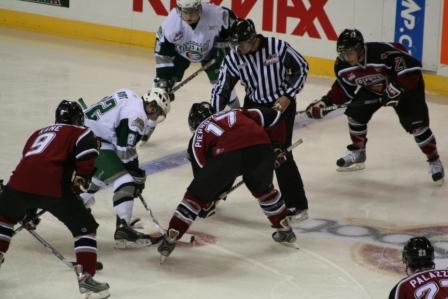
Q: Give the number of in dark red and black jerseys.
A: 4